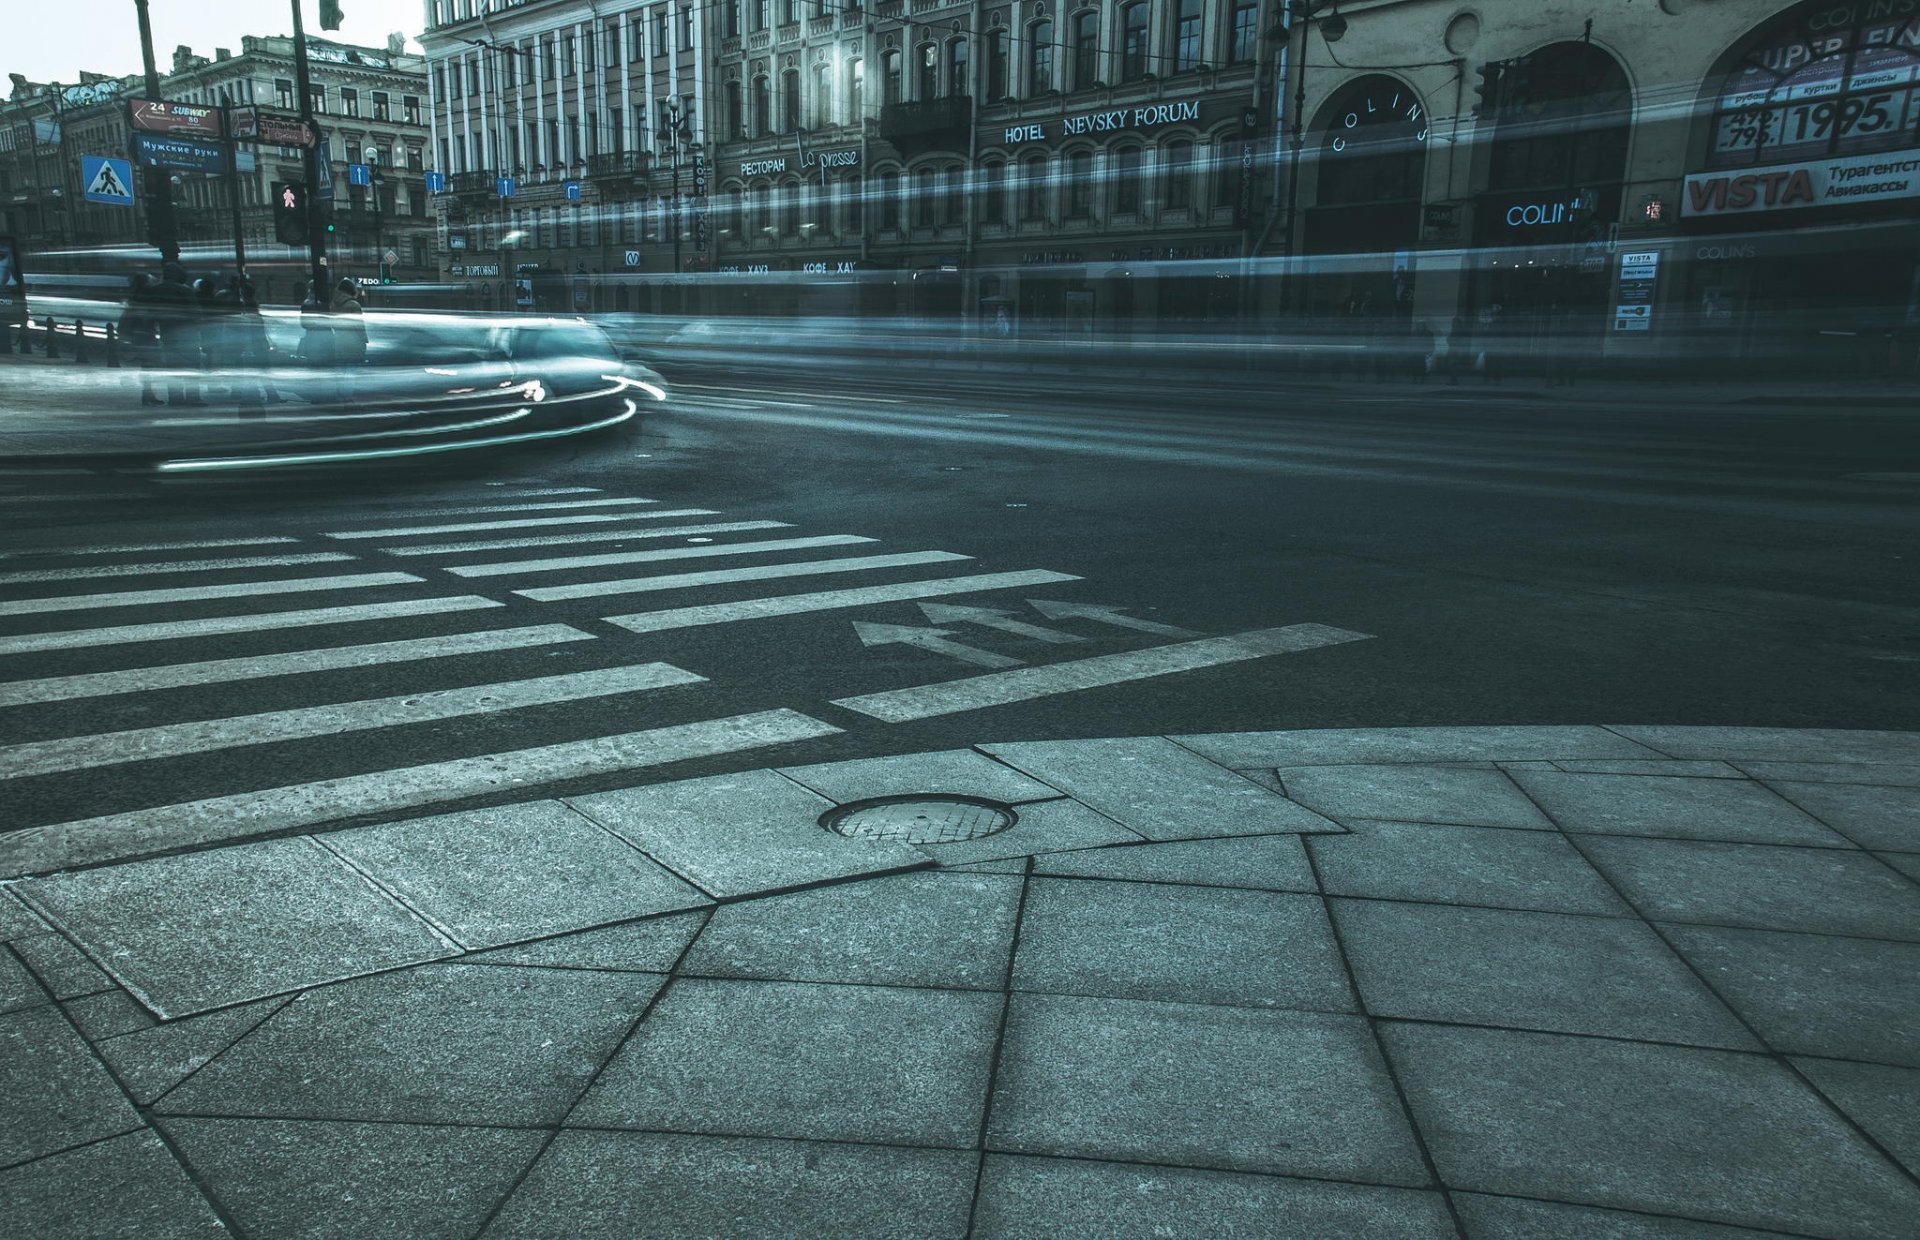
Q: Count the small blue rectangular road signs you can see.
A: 4